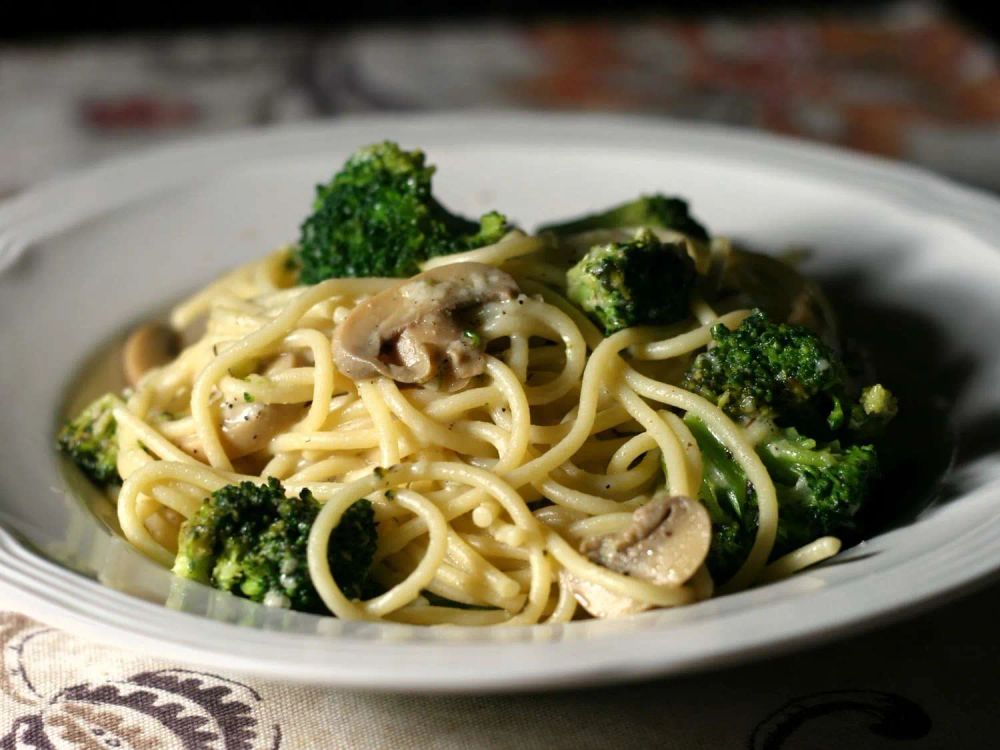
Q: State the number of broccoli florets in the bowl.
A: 7